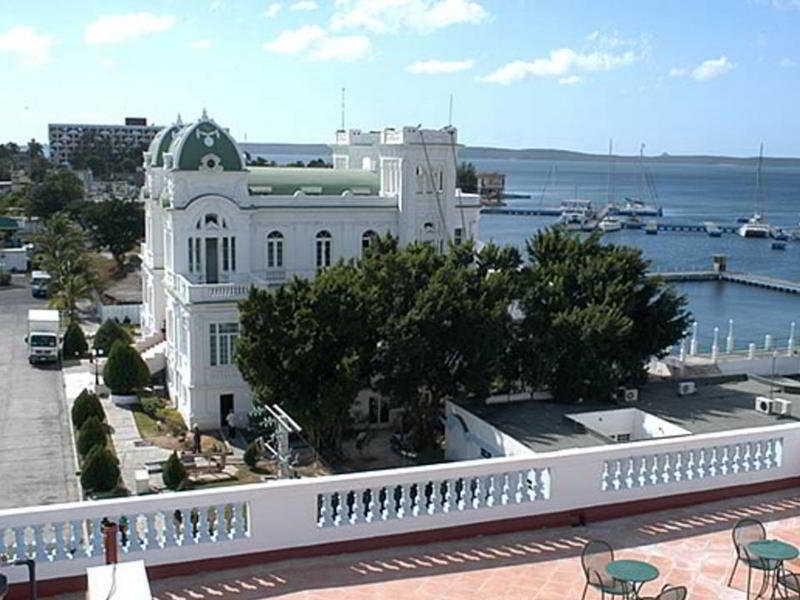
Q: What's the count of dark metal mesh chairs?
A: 4